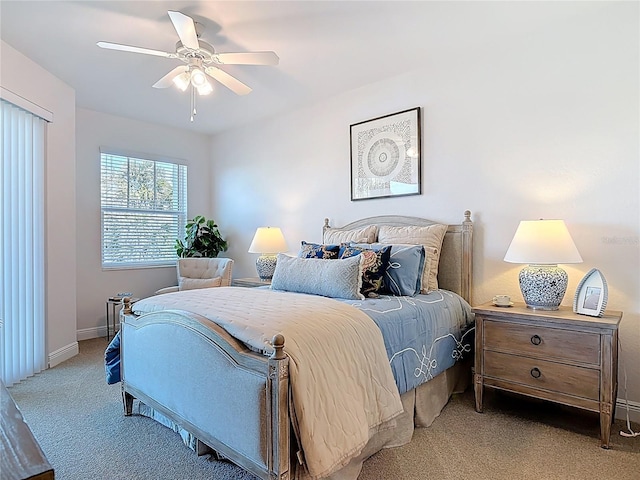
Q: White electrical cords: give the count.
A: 1